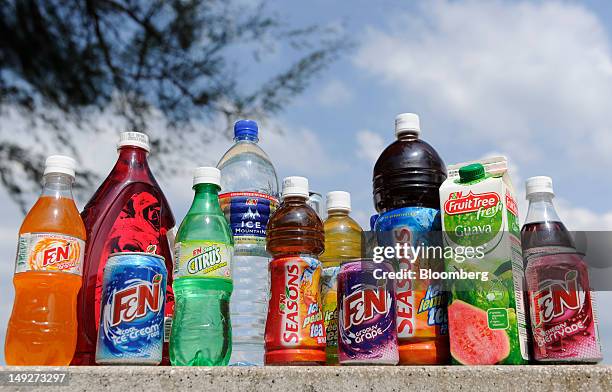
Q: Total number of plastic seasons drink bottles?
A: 3